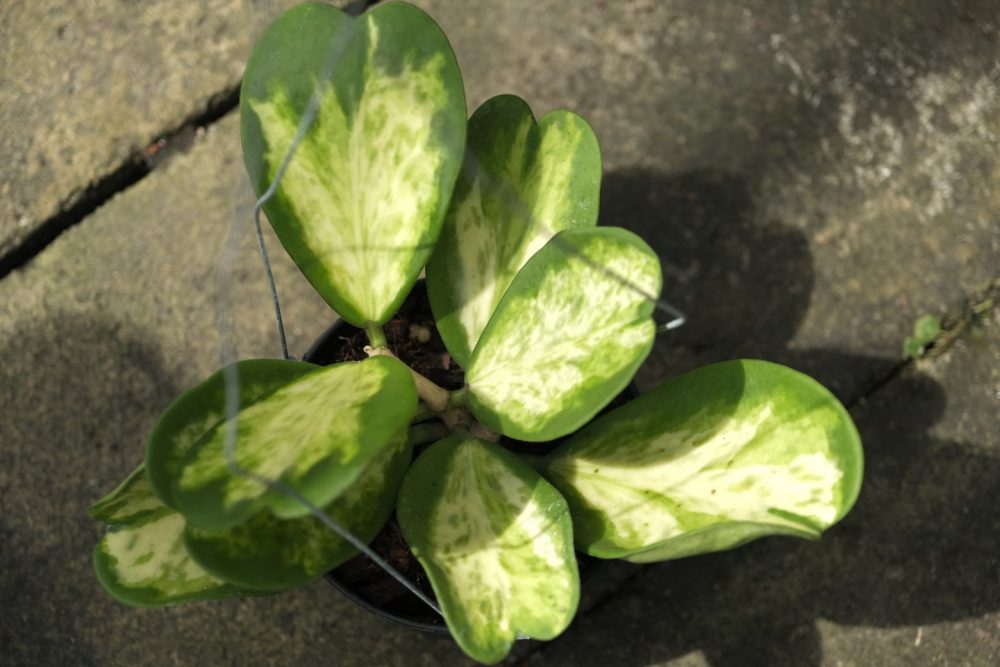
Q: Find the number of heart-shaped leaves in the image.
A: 8